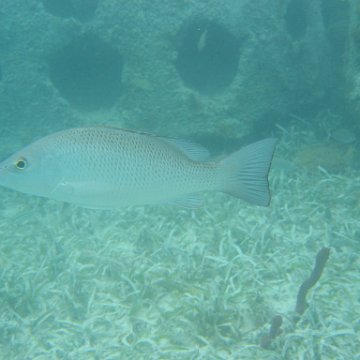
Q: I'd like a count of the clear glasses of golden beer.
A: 0